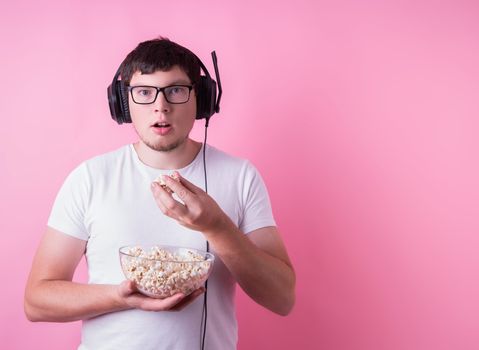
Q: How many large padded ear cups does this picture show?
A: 2